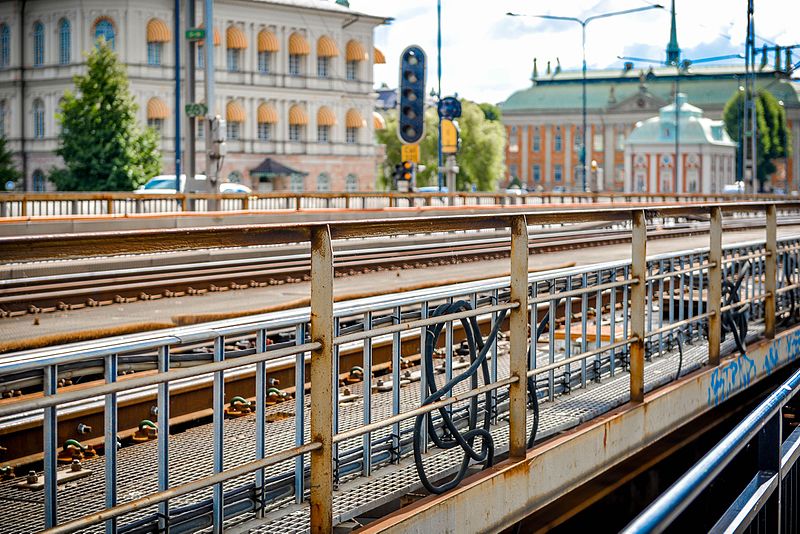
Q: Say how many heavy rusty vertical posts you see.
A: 5